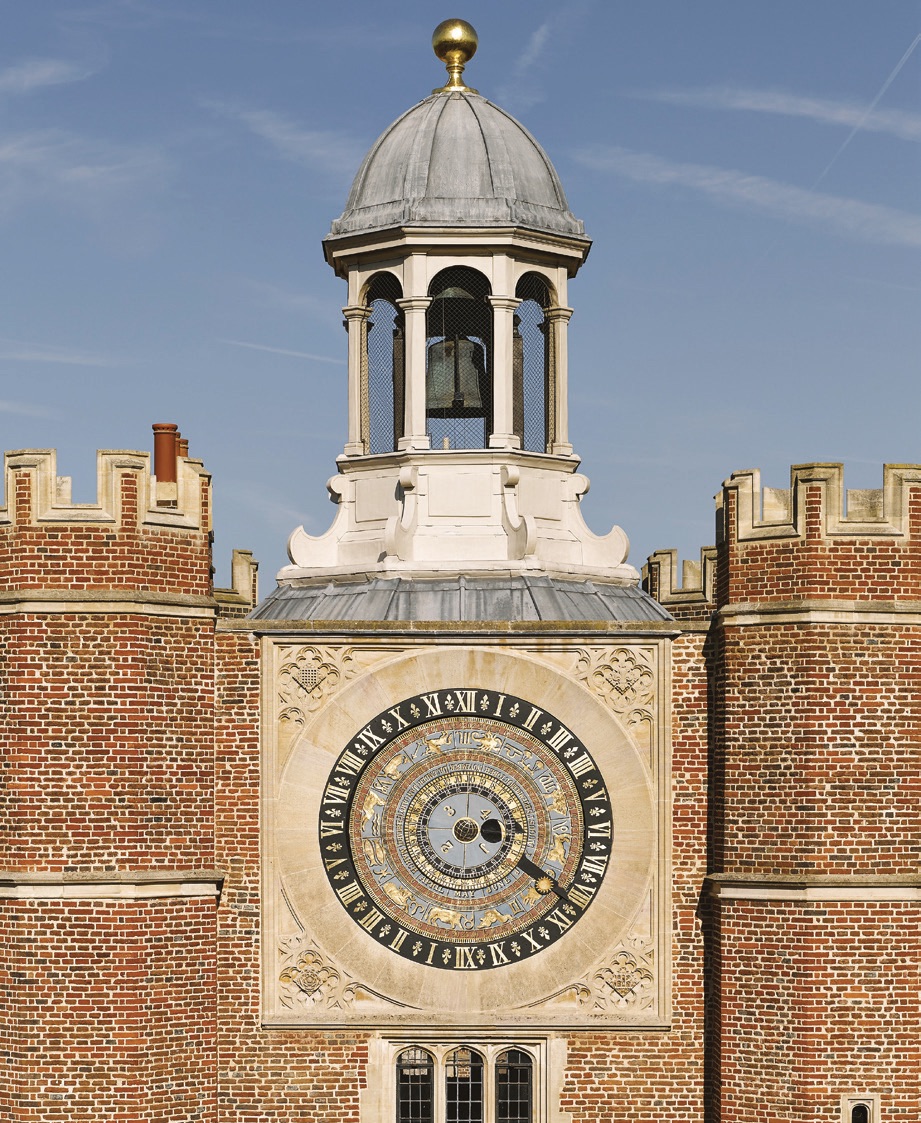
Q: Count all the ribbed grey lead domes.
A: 1